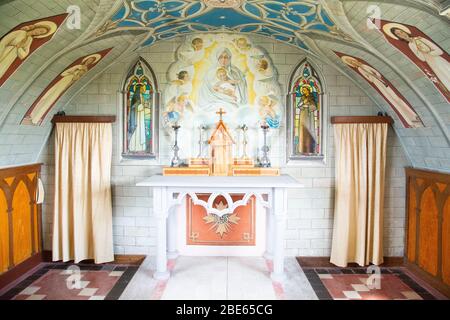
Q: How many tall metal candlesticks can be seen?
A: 4